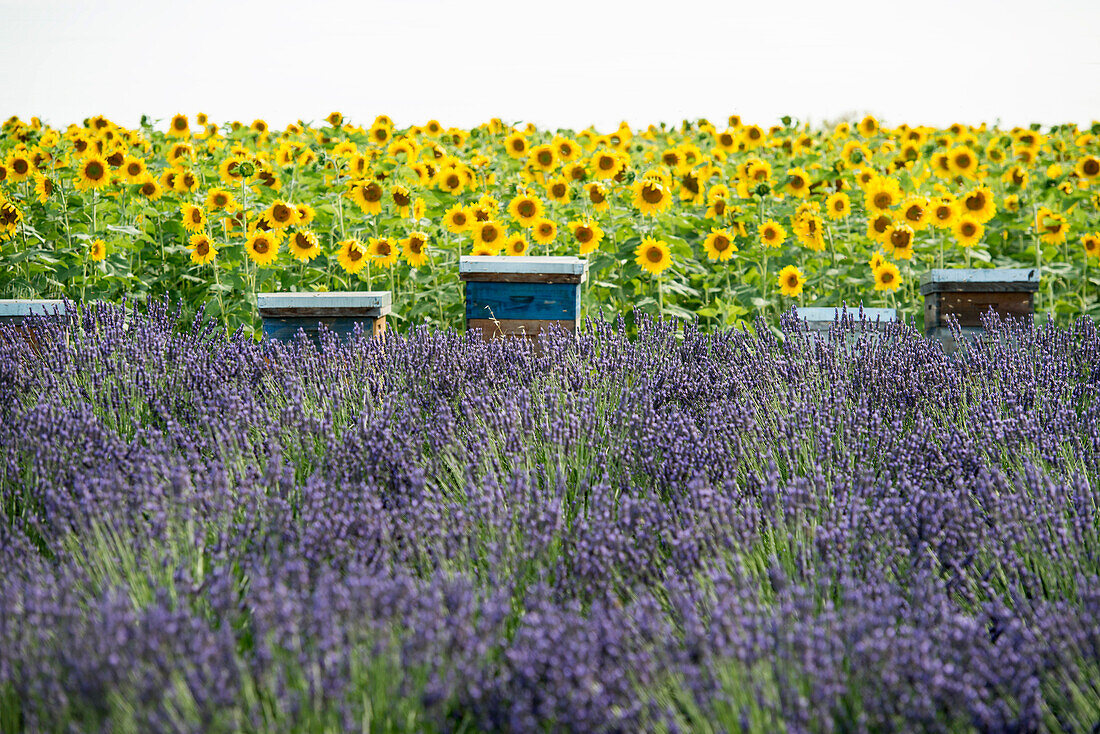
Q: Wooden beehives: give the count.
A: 5